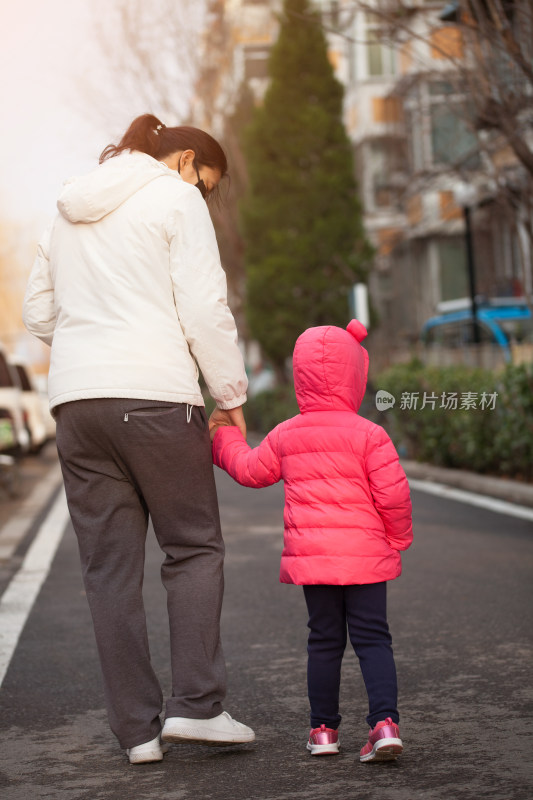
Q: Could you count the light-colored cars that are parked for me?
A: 2